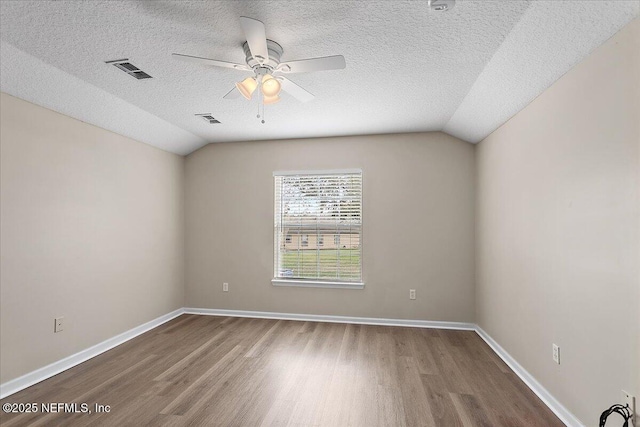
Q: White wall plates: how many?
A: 5